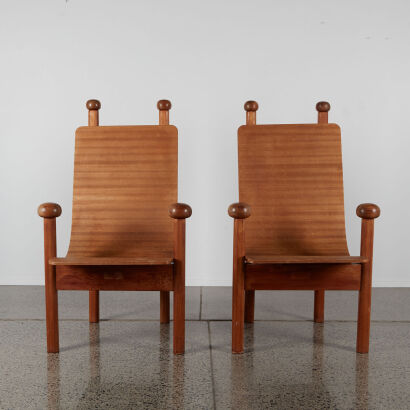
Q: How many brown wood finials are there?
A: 8